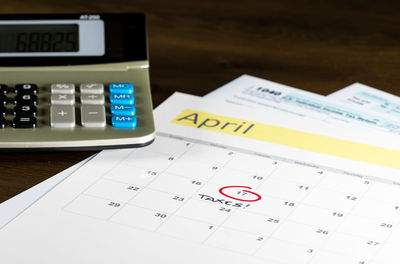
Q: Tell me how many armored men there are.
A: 0